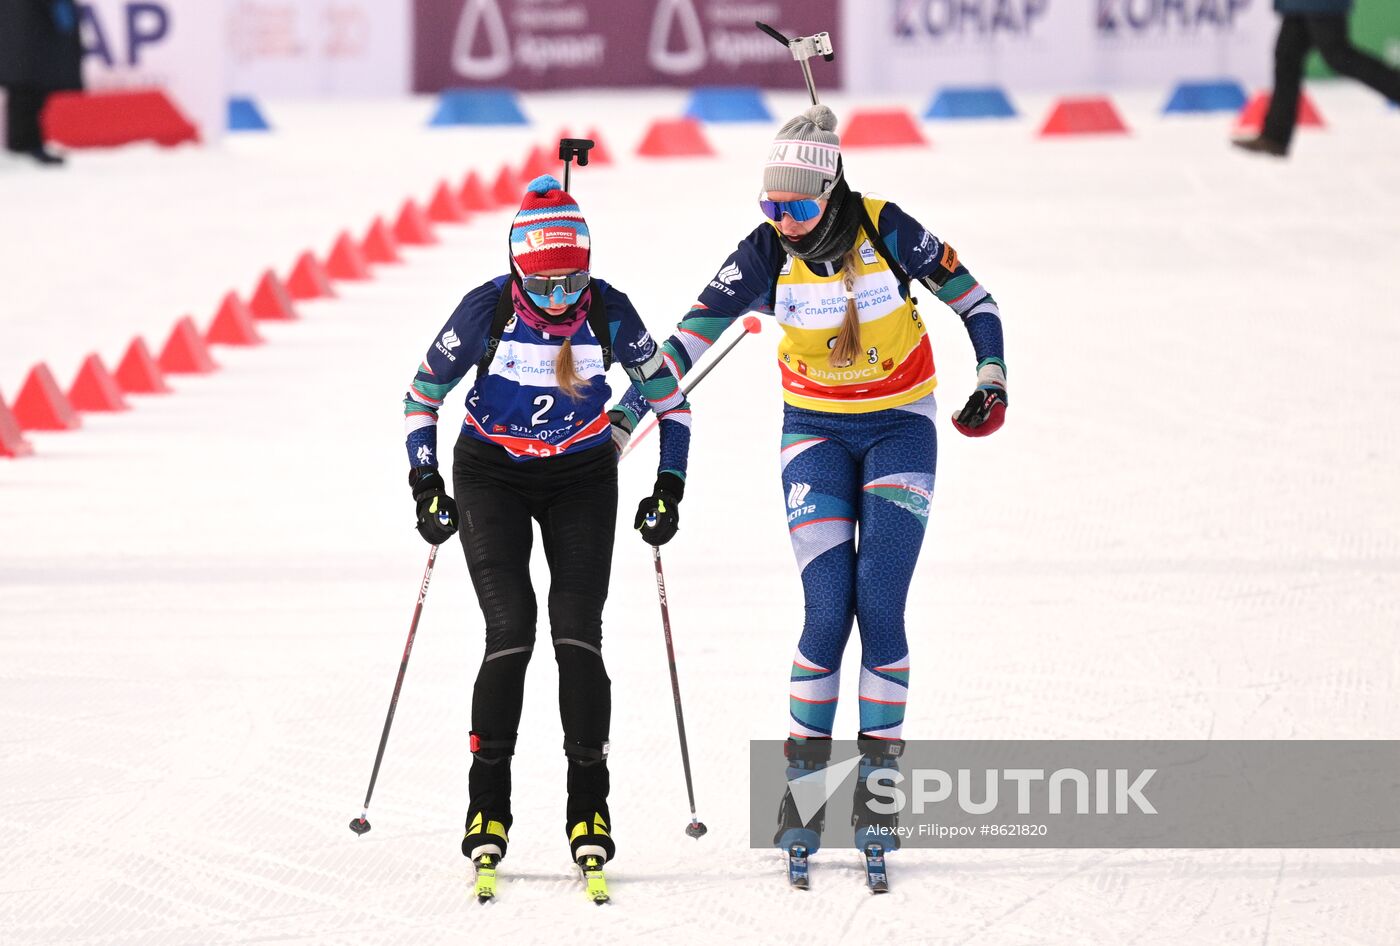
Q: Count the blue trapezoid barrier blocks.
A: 5